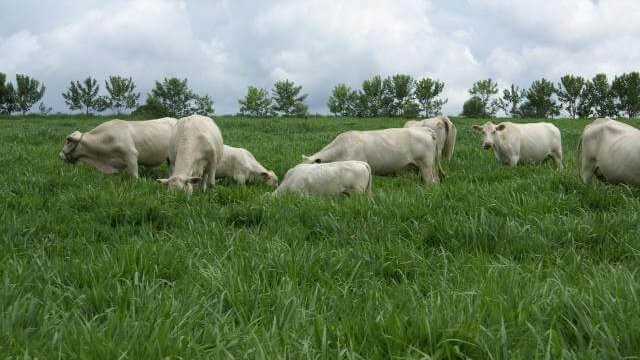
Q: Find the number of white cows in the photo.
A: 8